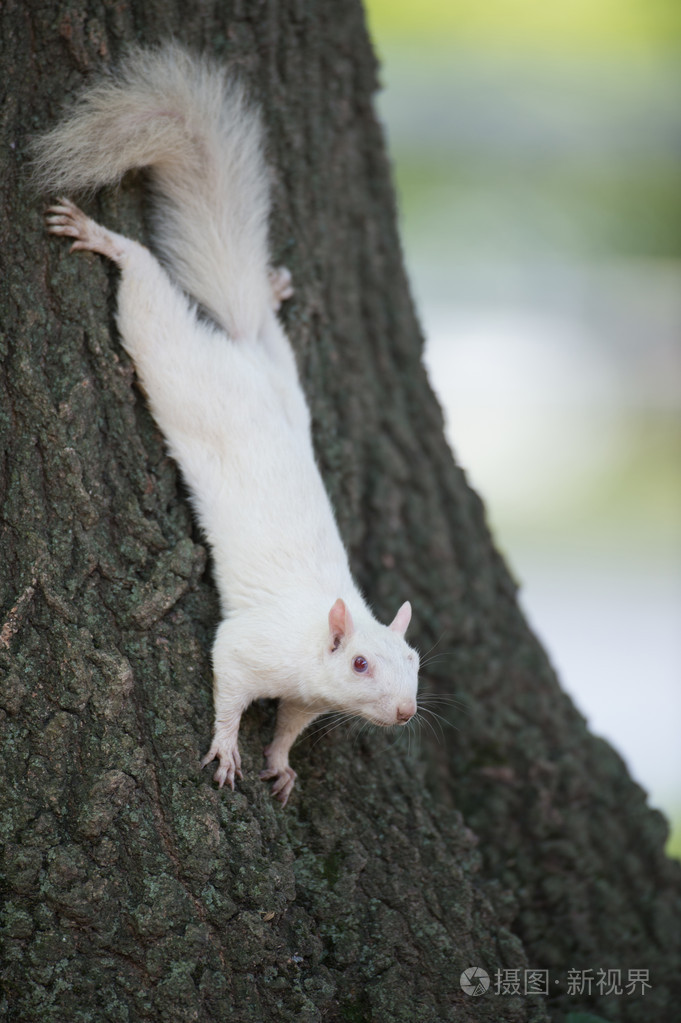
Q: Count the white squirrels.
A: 1